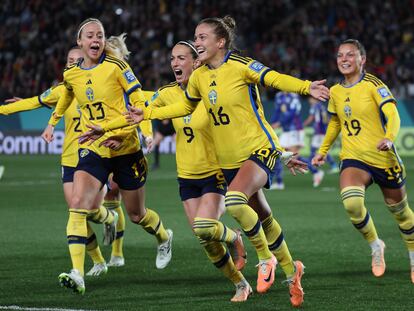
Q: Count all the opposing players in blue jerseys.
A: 2